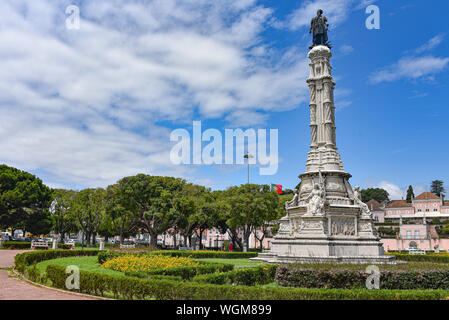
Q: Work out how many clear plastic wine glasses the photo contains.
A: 0